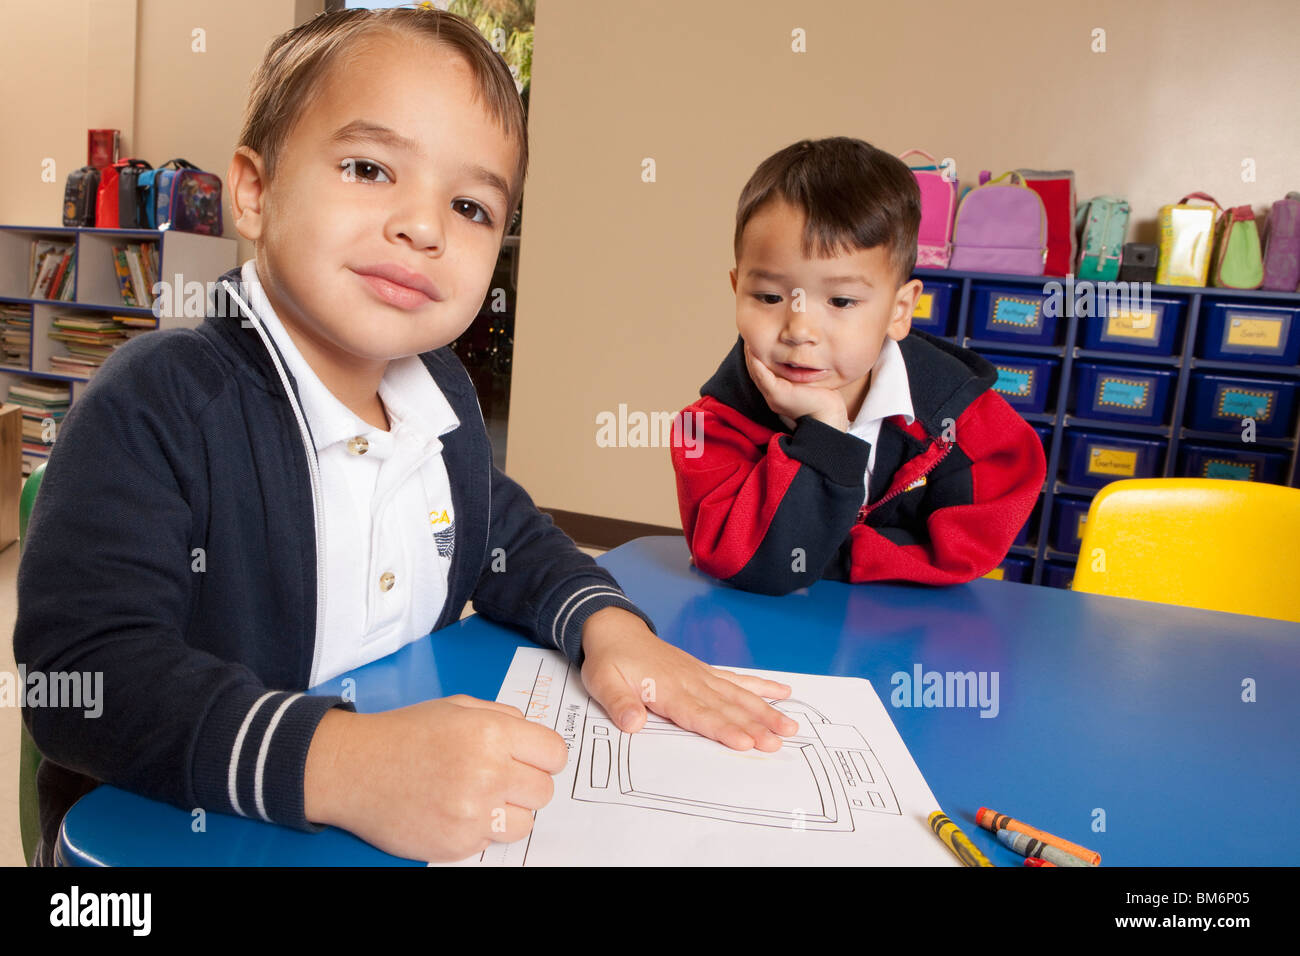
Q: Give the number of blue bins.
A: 14